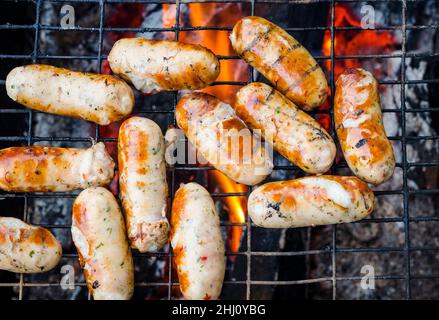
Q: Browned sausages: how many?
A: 12